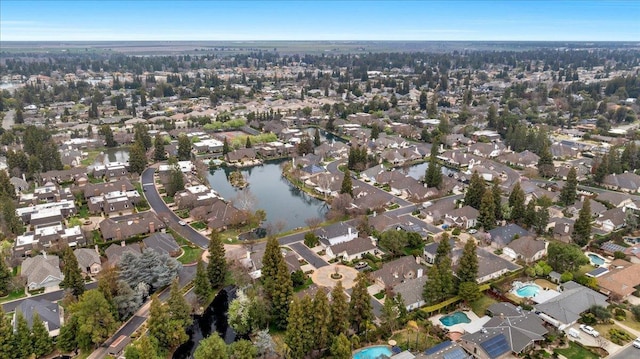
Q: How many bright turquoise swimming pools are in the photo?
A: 4